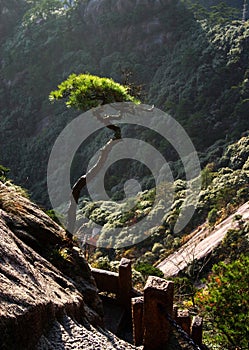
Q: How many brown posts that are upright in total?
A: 5